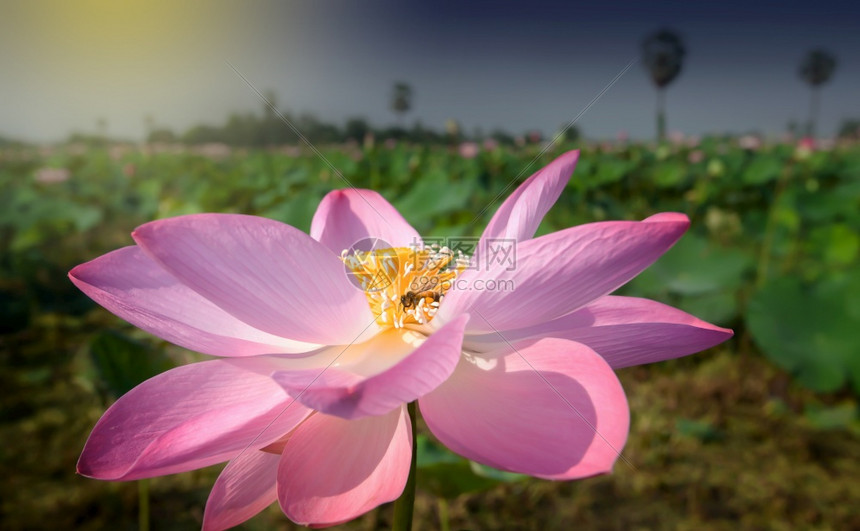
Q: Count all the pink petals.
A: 11